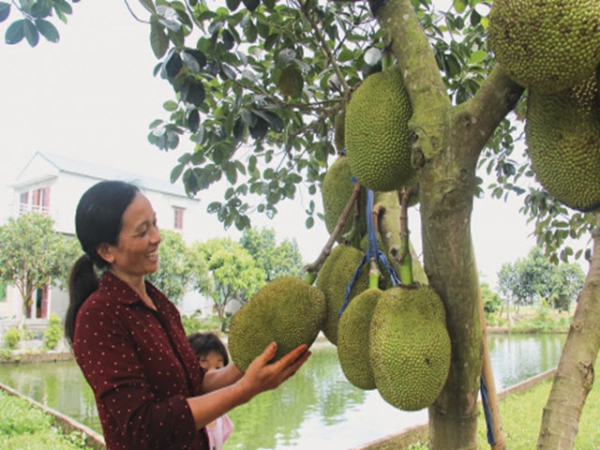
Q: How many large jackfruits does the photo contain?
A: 8